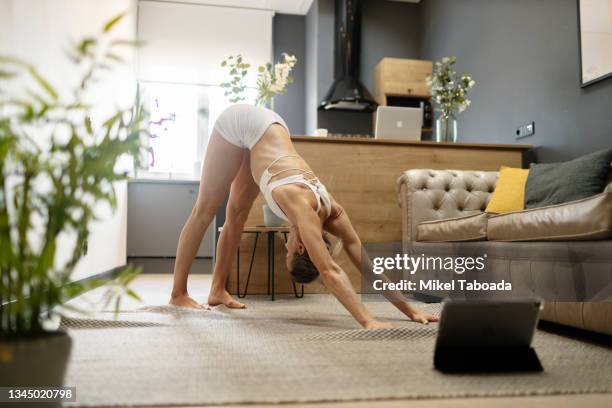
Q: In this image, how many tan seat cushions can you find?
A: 2